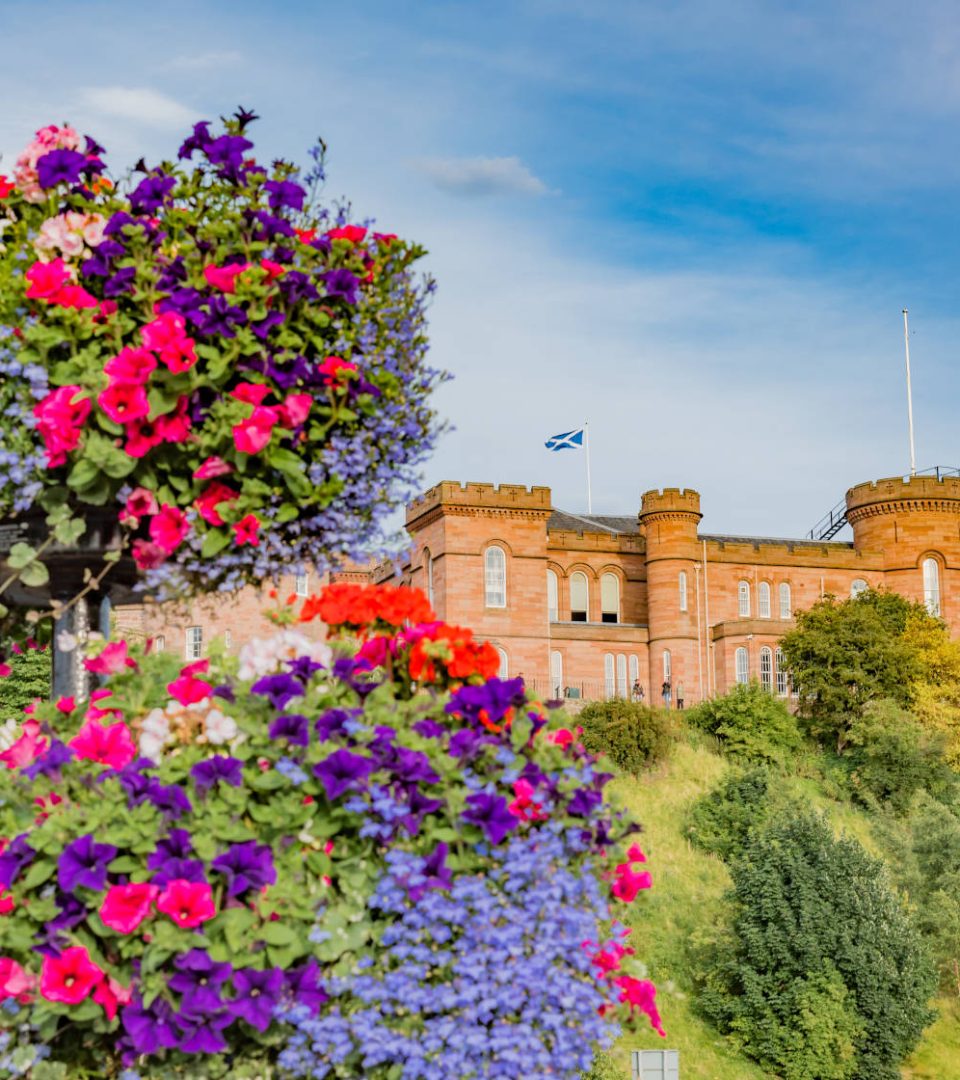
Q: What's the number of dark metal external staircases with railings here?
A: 1